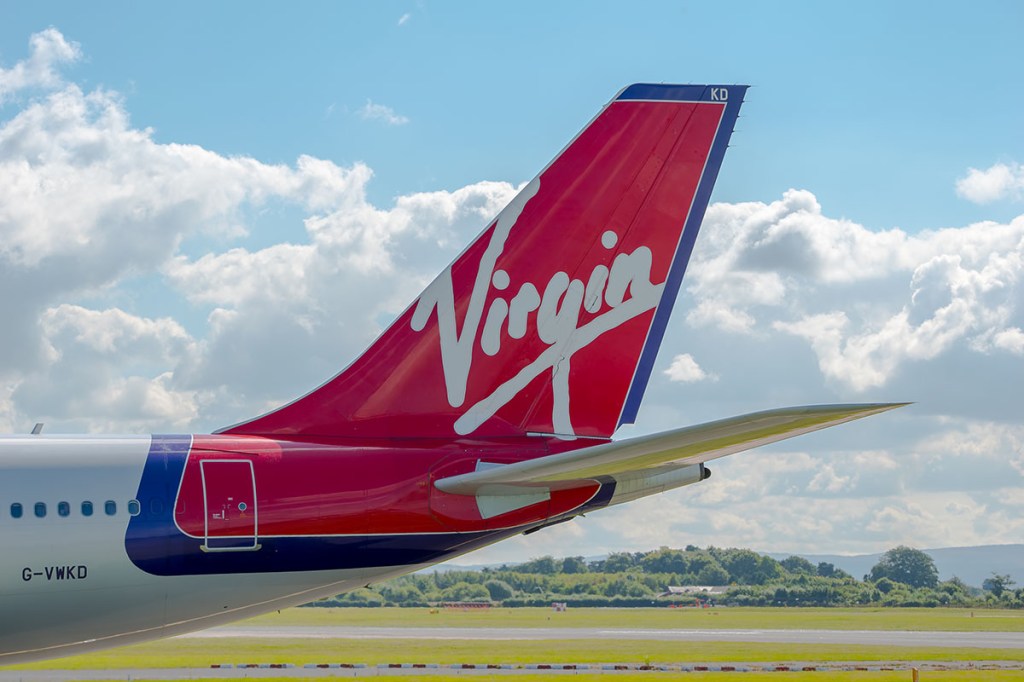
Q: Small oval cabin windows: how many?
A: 6